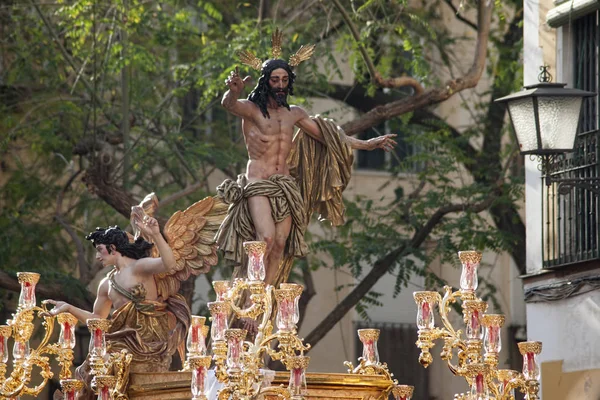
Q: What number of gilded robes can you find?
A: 2